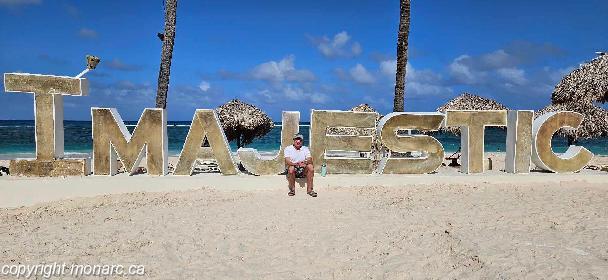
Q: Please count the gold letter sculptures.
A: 9